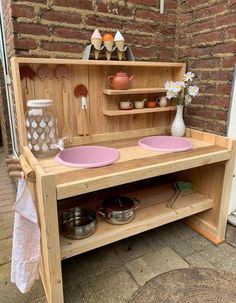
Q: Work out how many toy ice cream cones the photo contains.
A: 3